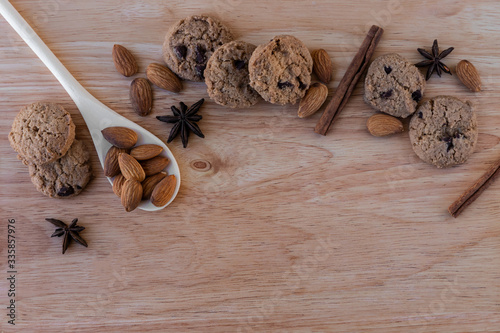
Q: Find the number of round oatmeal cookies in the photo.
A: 7